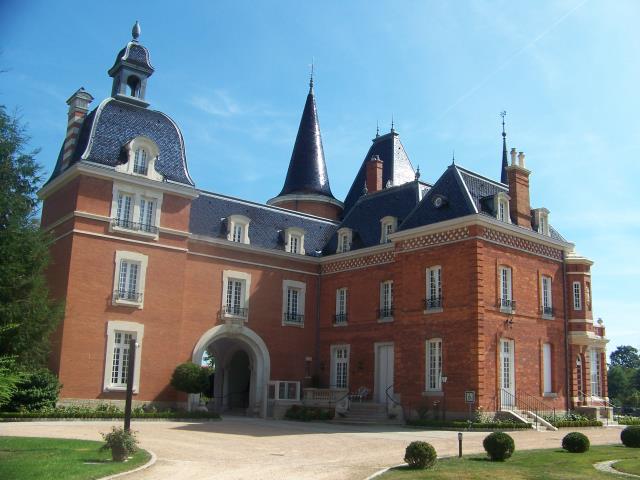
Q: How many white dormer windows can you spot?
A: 7